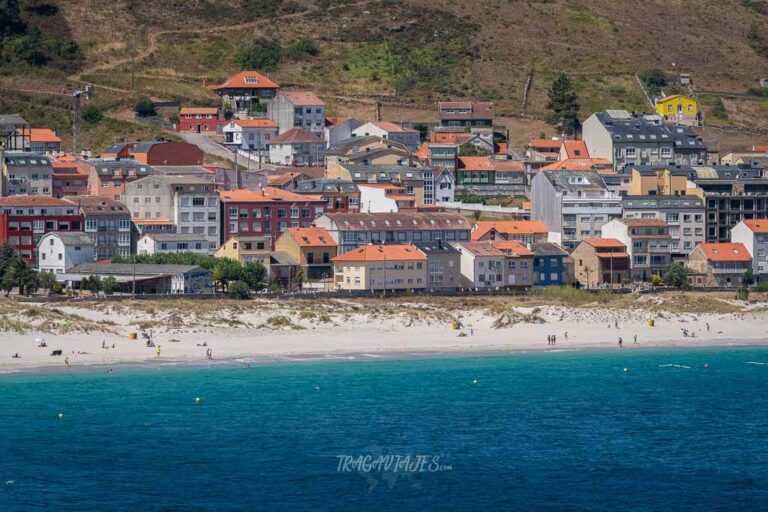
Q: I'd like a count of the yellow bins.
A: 3